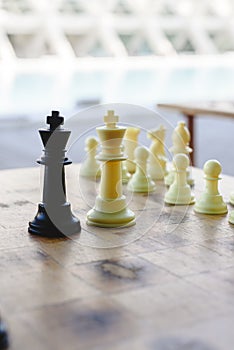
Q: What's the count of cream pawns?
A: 4